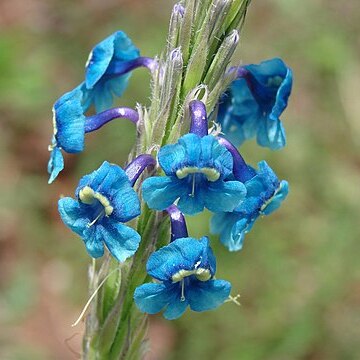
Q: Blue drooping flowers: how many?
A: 7